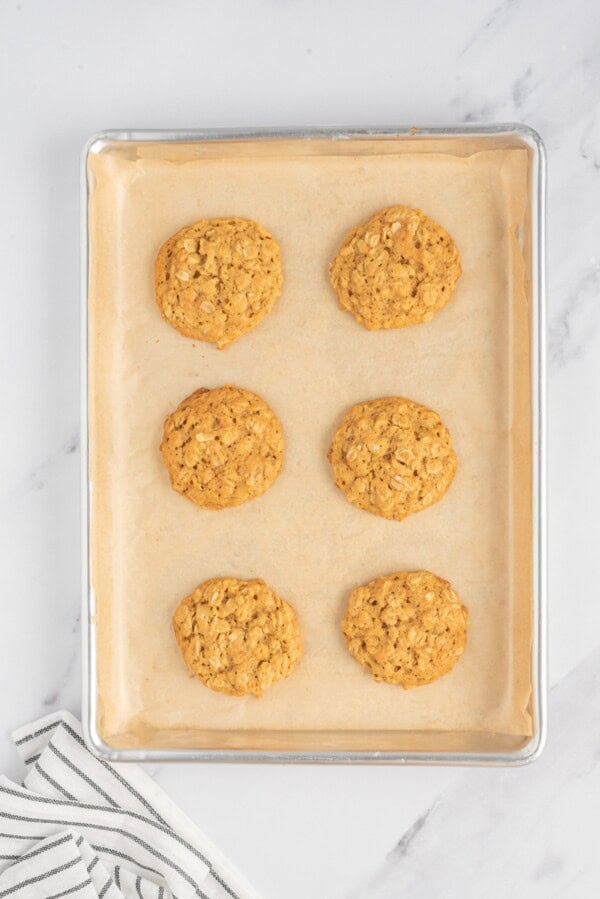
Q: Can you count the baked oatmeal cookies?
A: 6